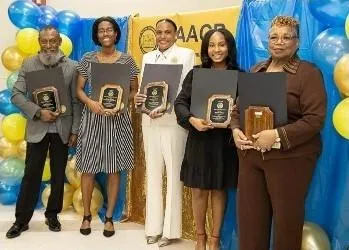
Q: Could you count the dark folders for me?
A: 5